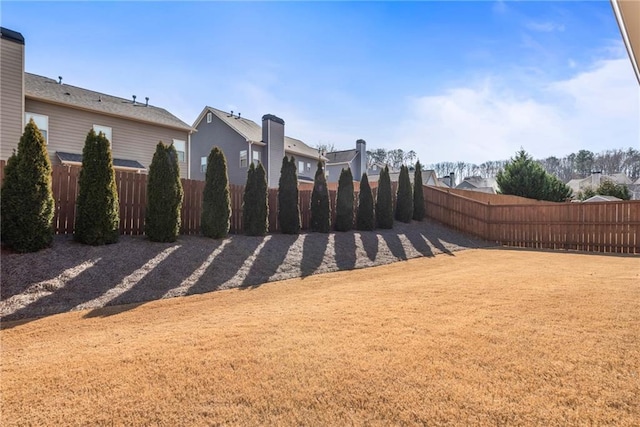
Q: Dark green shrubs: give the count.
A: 12